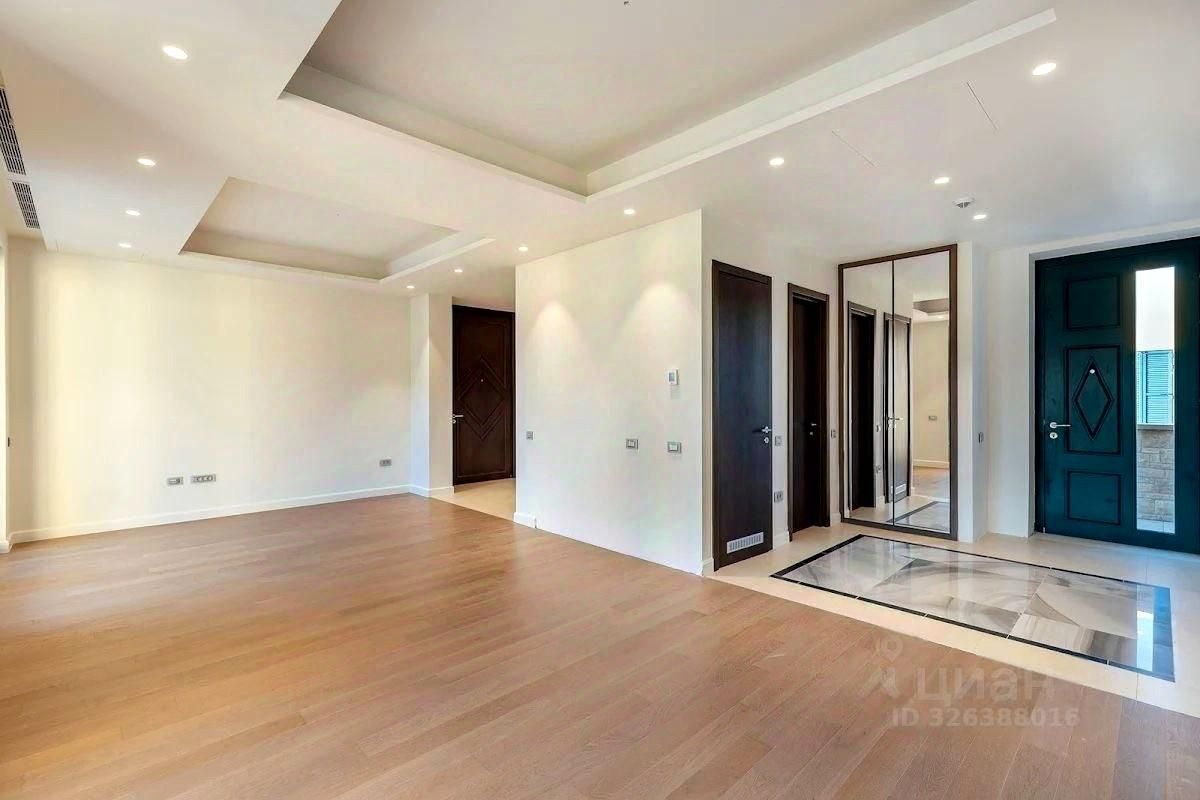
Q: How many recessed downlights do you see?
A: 12